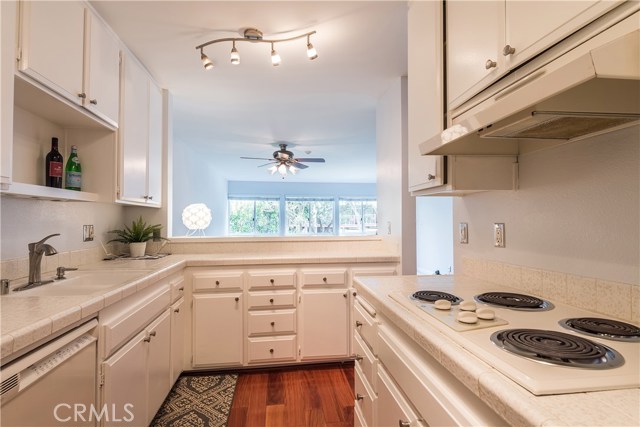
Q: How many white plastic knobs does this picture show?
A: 4